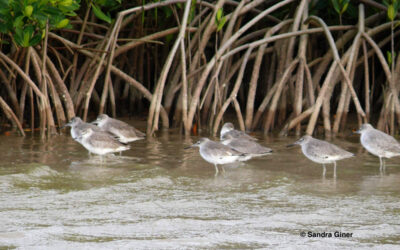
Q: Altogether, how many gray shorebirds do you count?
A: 8